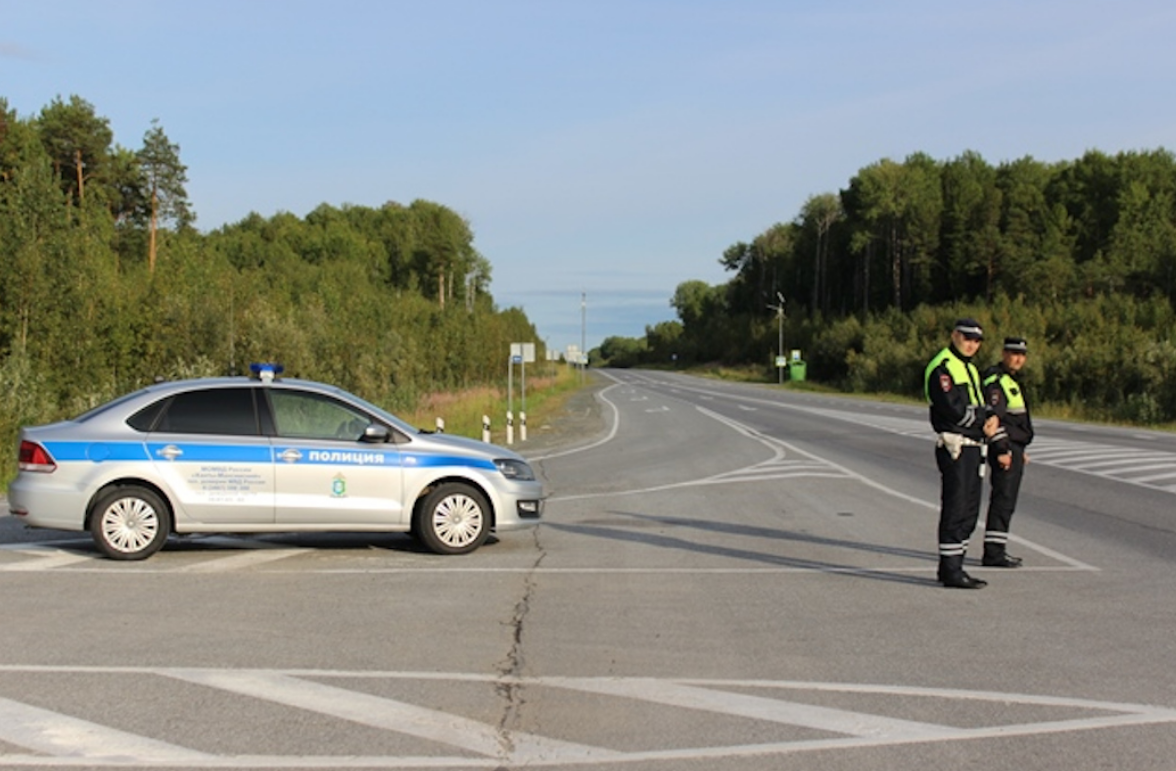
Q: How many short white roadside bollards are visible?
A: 4